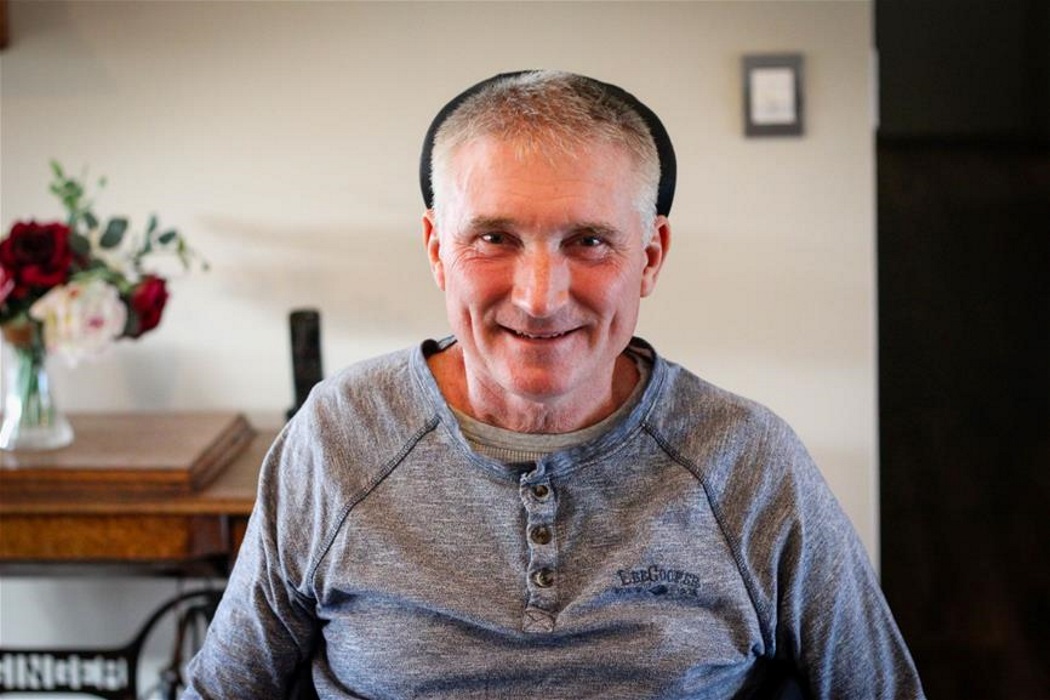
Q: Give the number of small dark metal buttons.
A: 3